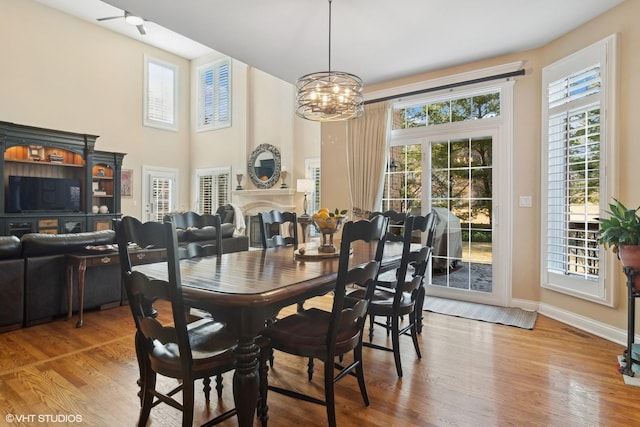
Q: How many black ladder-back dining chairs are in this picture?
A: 6